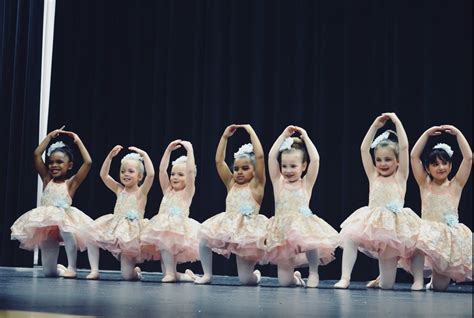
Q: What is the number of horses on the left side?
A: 0